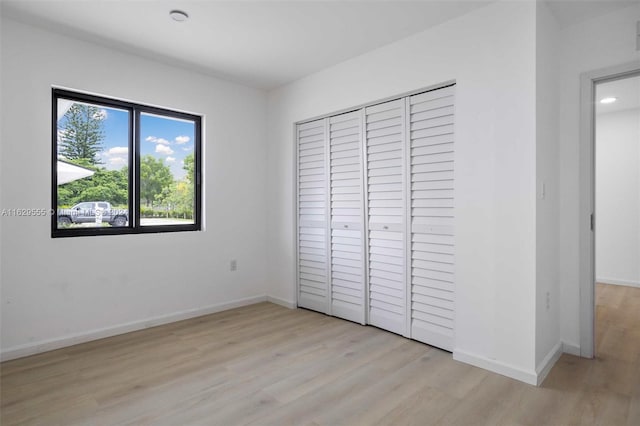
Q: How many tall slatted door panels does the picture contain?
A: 4